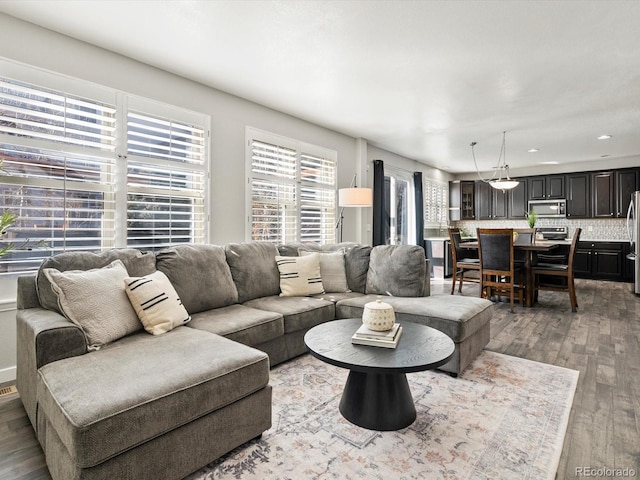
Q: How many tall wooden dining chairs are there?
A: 4